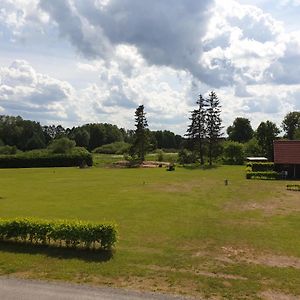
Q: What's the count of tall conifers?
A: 3